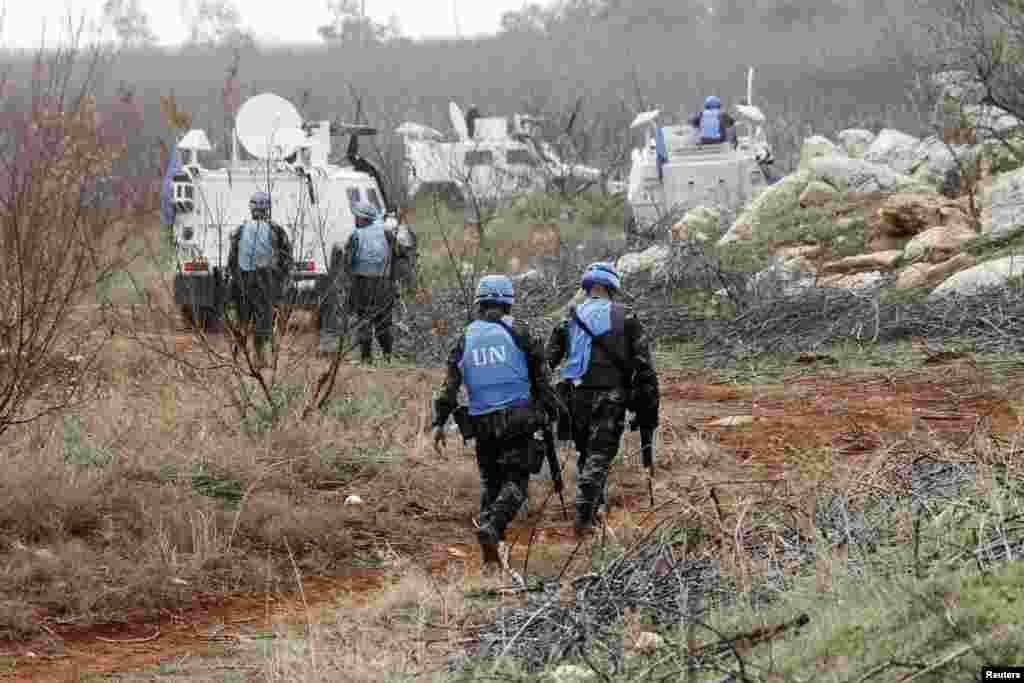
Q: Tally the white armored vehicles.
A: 3